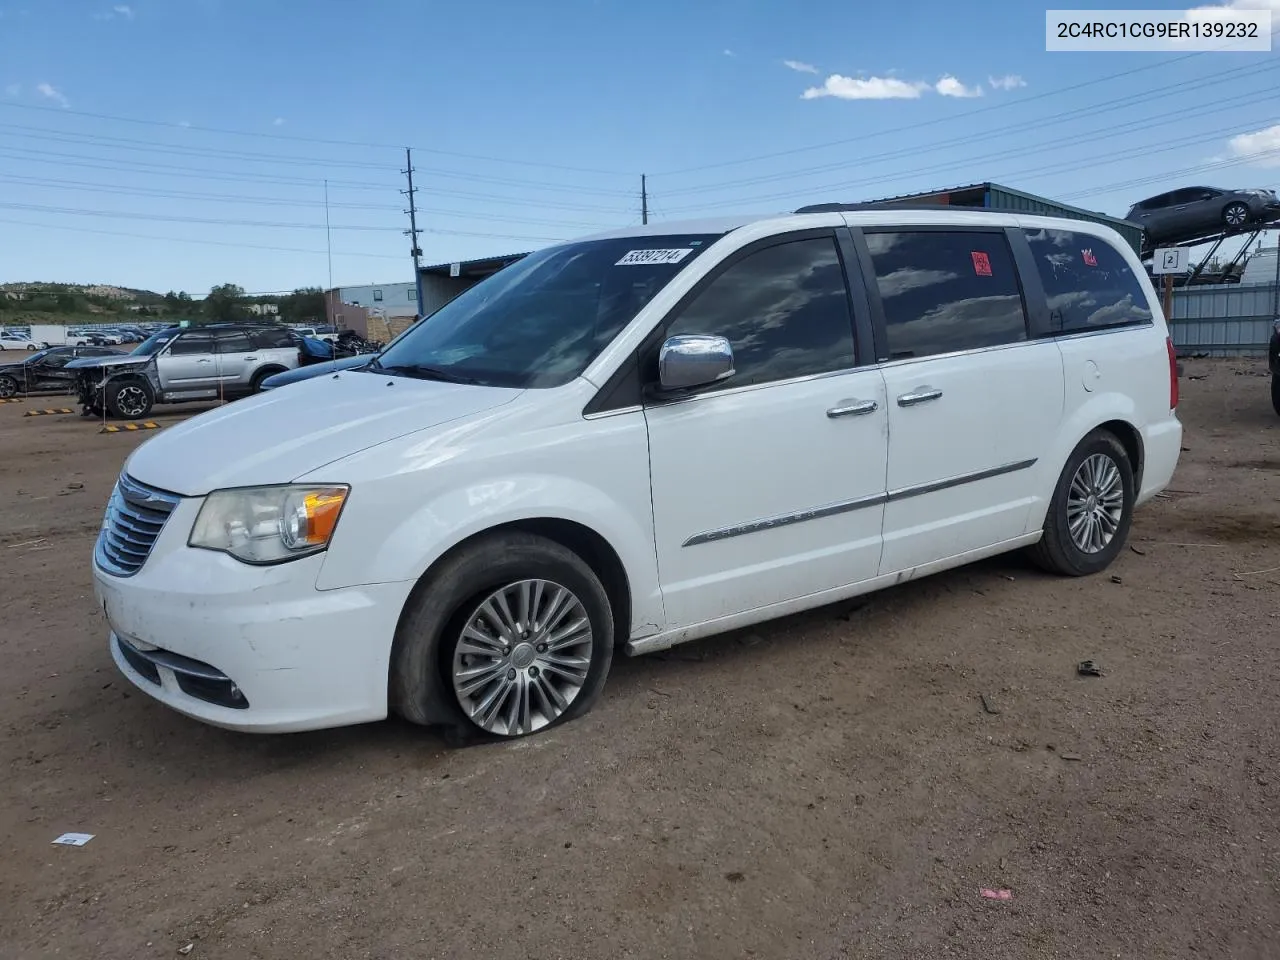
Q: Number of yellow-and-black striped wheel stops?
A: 3